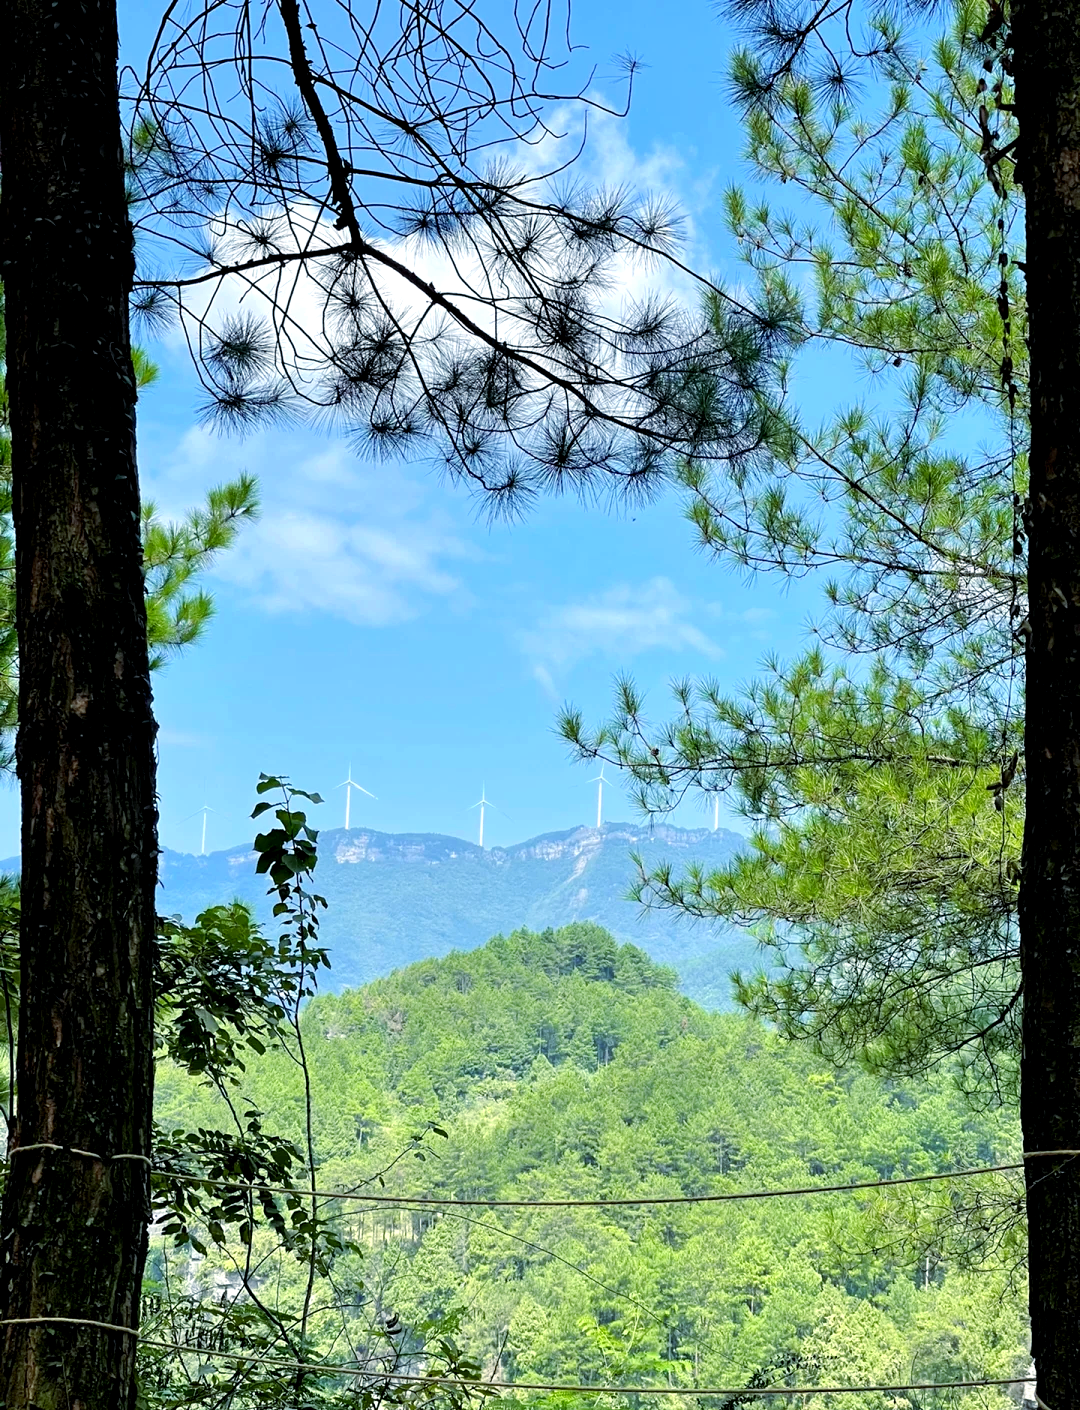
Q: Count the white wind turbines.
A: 5